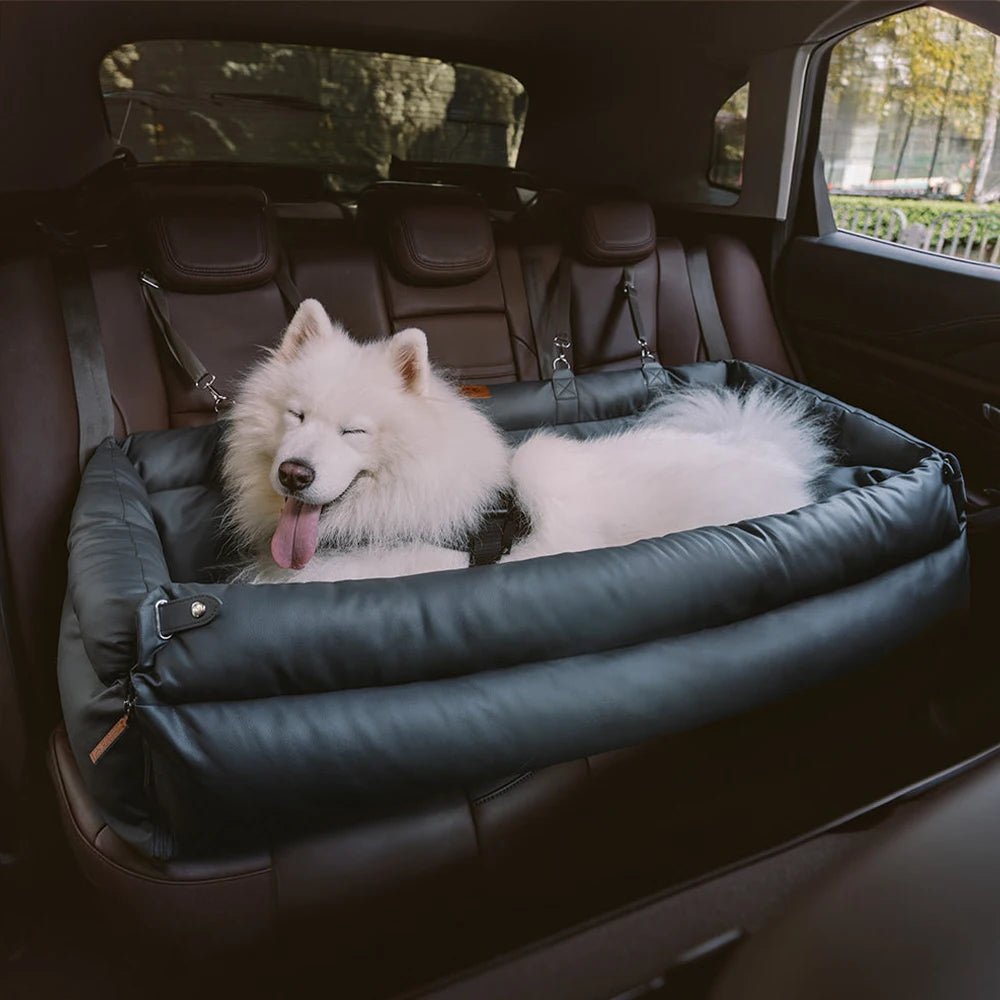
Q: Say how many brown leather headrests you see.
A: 3